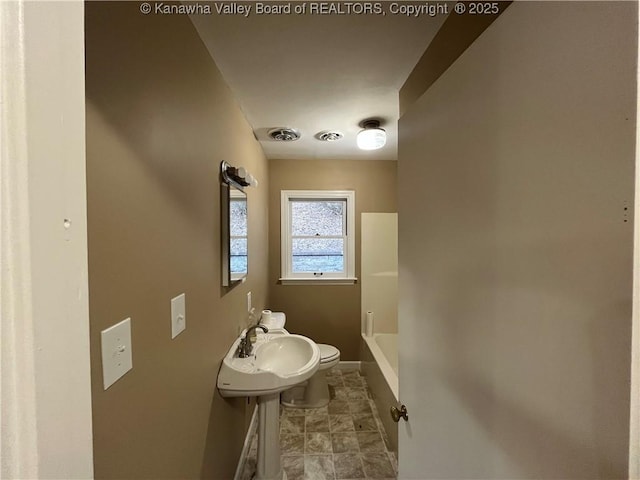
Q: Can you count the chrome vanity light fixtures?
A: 1